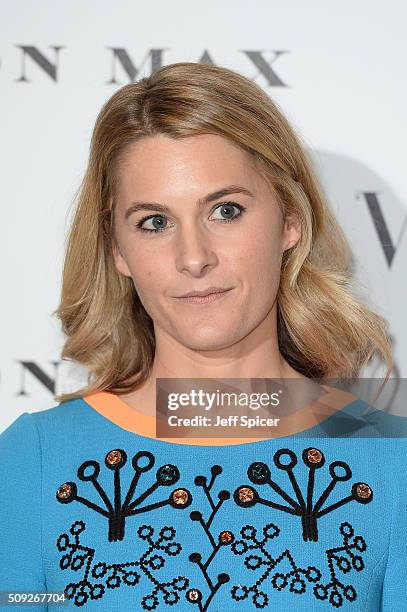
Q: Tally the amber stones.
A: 8